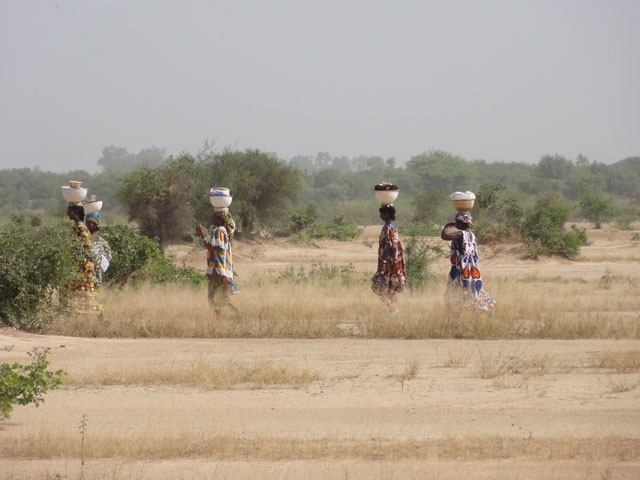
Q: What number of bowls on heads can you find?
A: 5